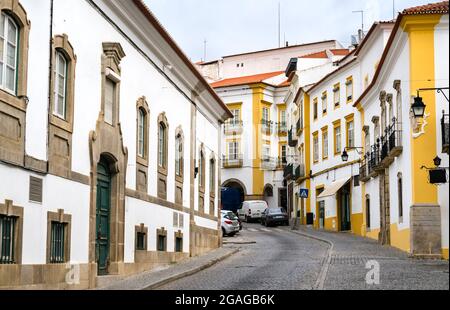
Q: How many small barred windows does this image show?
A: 5